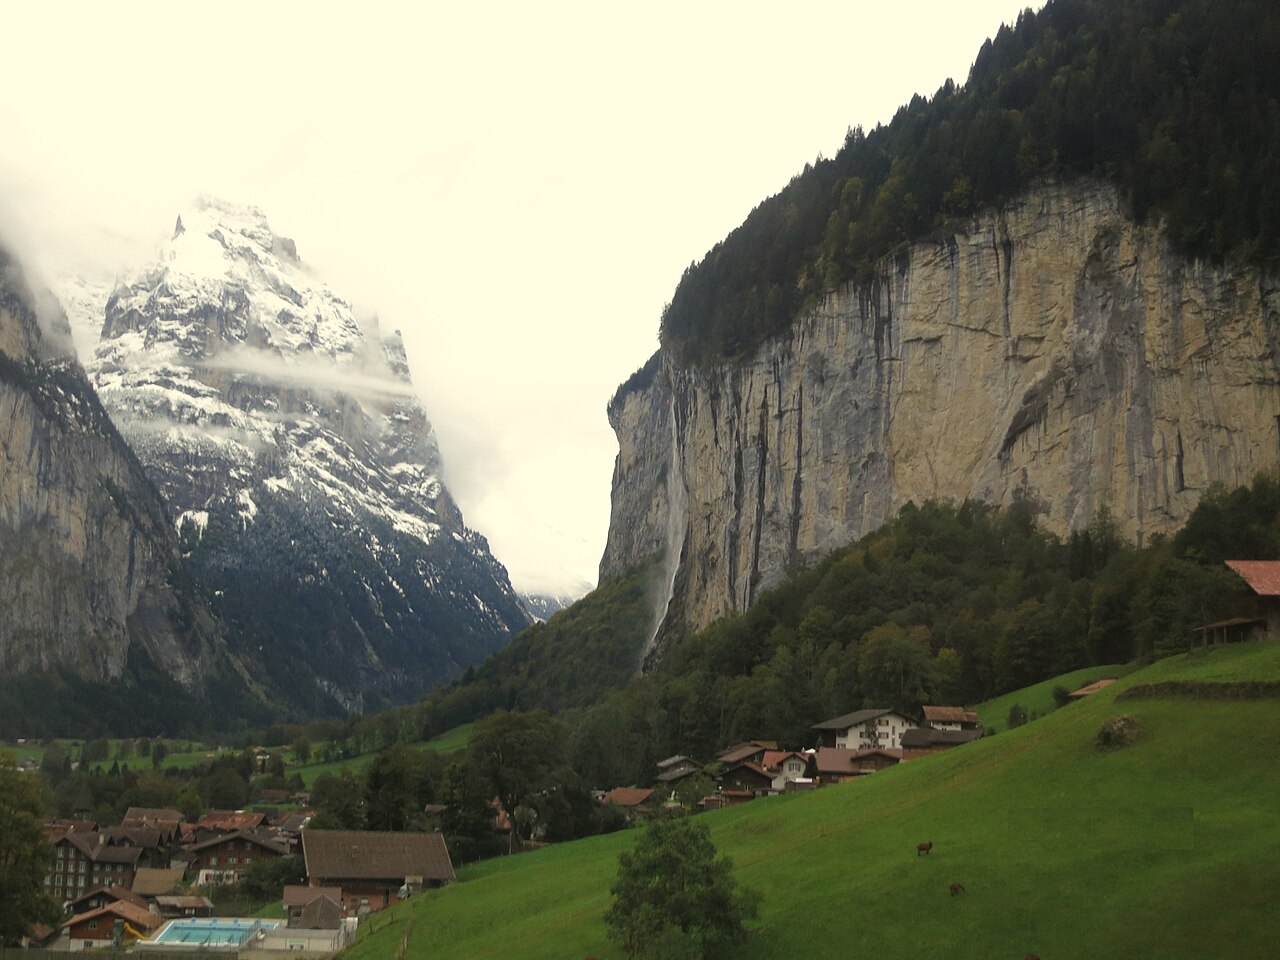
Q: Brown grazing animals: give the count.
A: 2